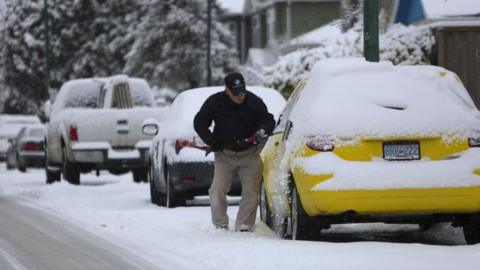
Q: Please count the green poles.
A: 3